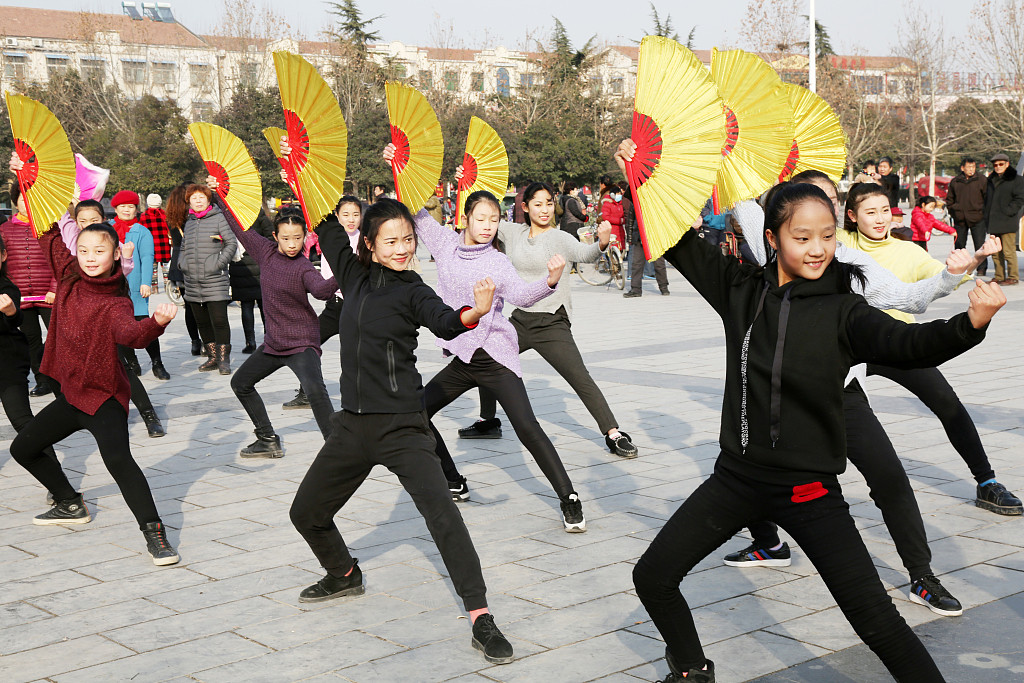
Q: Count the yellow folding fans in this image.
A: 9